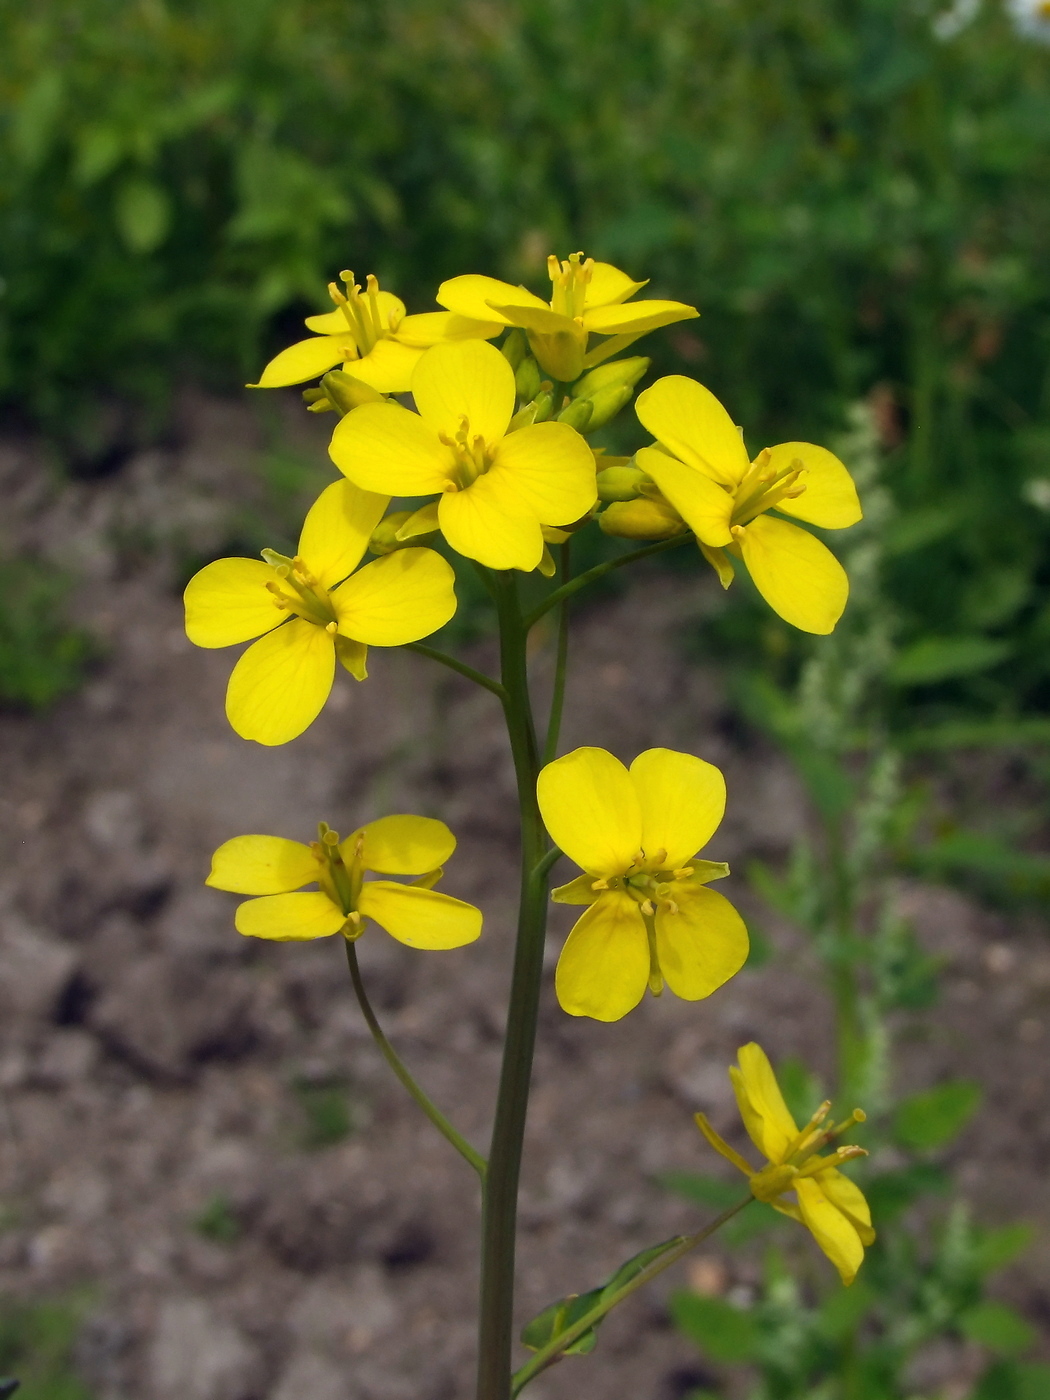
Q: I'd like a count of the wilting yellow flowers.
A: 1